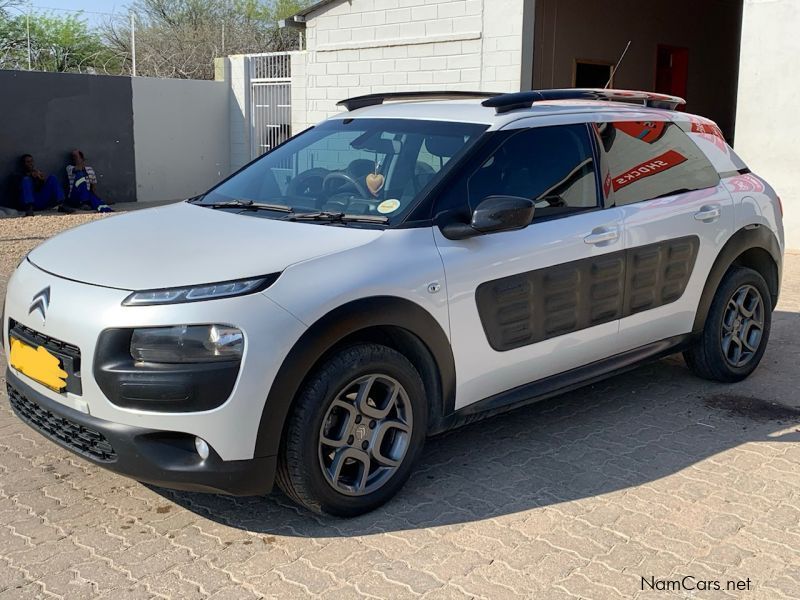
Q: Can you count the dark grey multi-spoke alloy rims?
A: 2